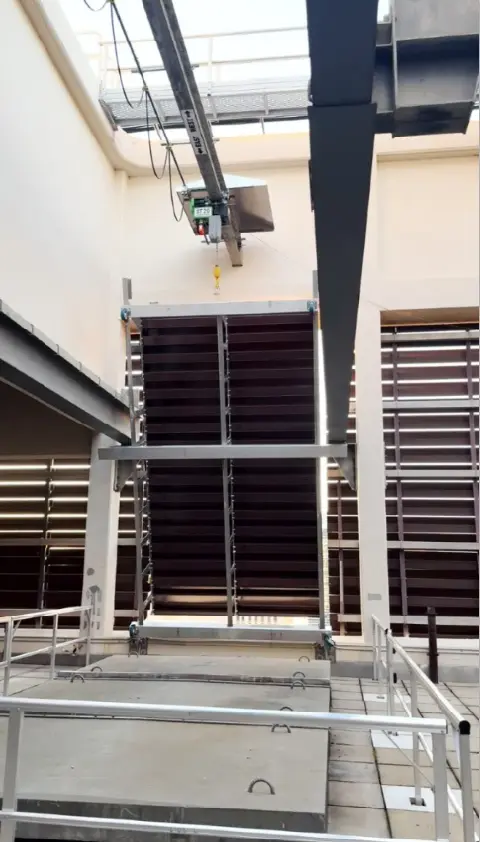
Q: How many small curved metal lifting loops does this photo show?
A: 9